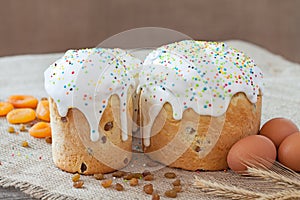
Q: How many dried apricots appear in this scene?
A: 5